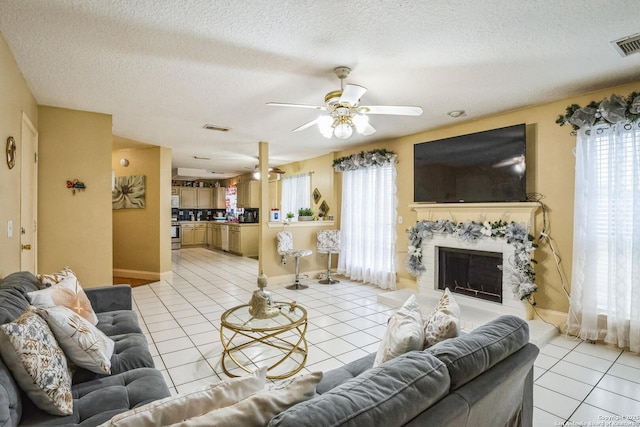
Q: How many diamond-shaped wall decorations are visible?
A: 2